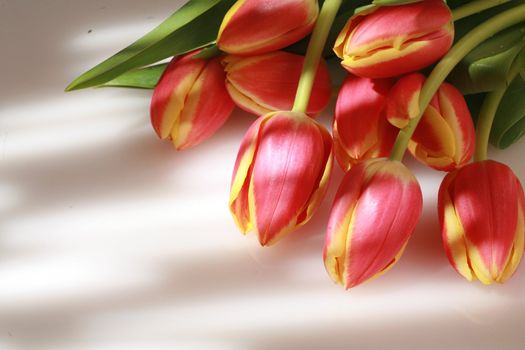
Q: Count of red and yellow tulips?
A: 9